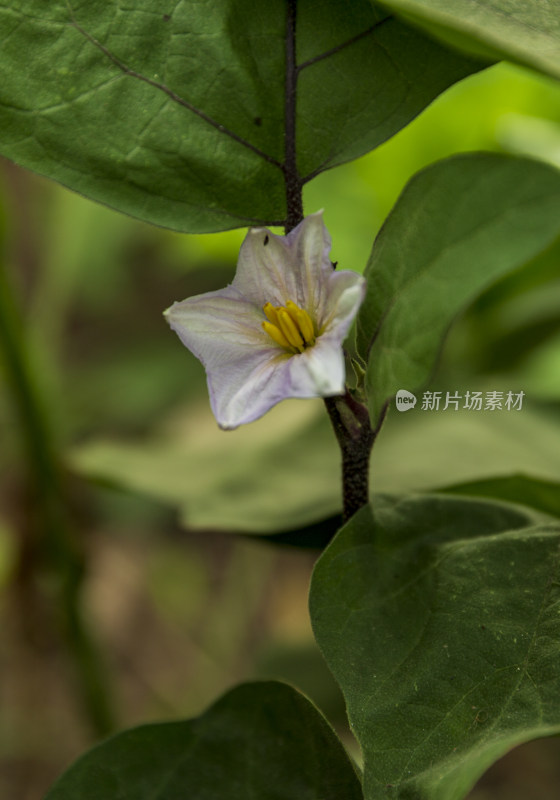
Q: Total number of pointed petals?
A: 6